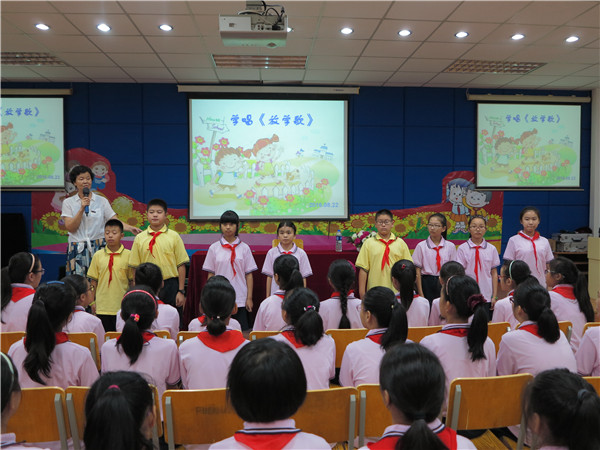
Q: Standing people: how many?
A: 9